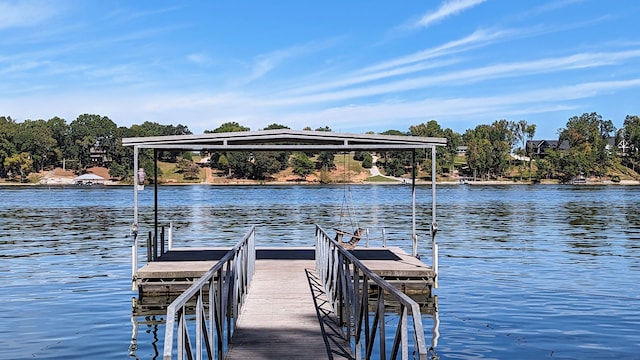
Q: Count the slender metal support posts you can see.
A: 4